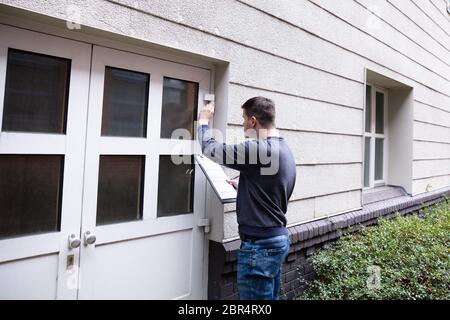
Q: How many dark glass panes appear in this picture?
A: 6